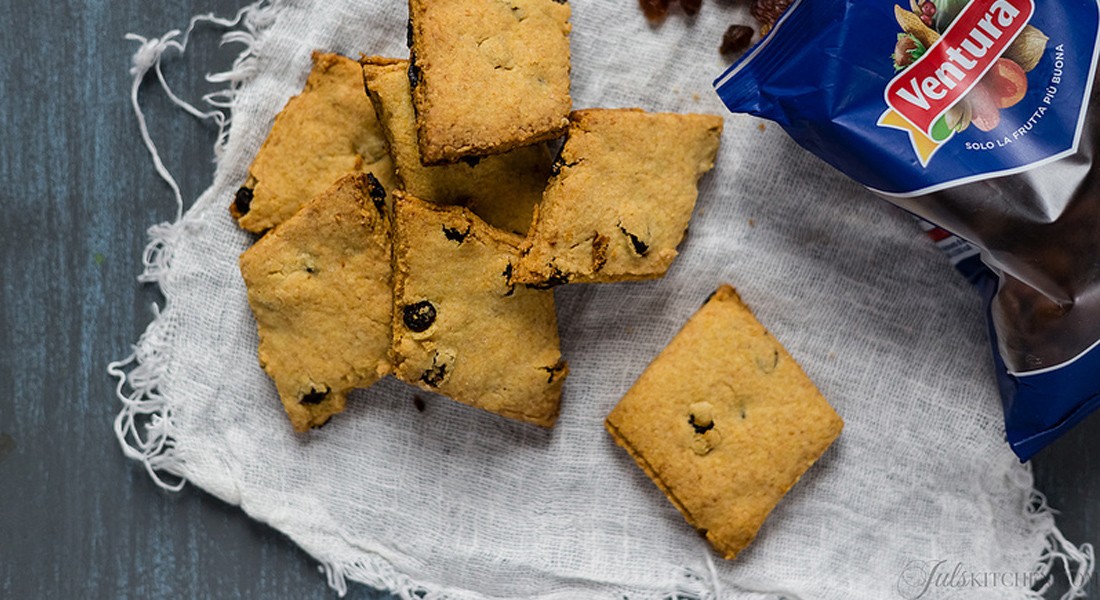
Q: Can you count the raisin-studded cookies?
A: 7